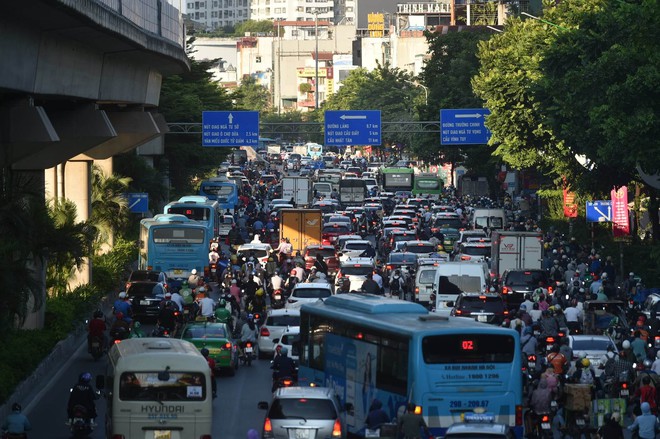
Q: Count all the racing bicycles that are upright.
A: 0